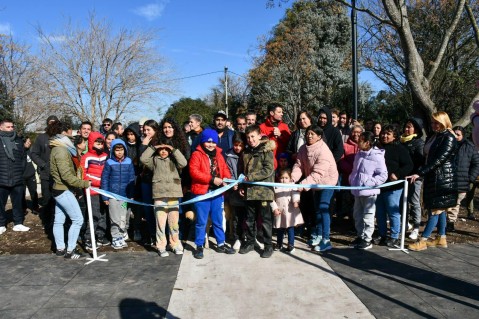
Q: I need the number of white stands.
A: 2